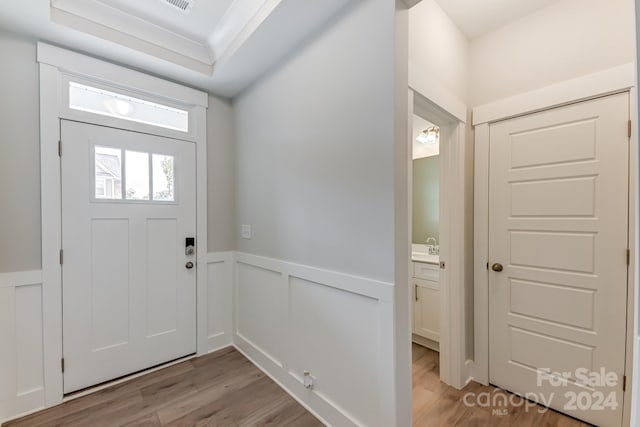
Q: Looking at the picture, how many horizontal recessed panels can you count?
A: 5